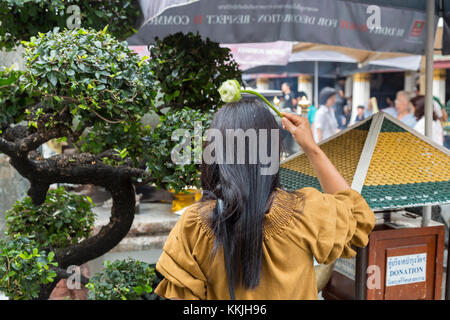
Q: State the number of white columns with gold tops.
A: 4